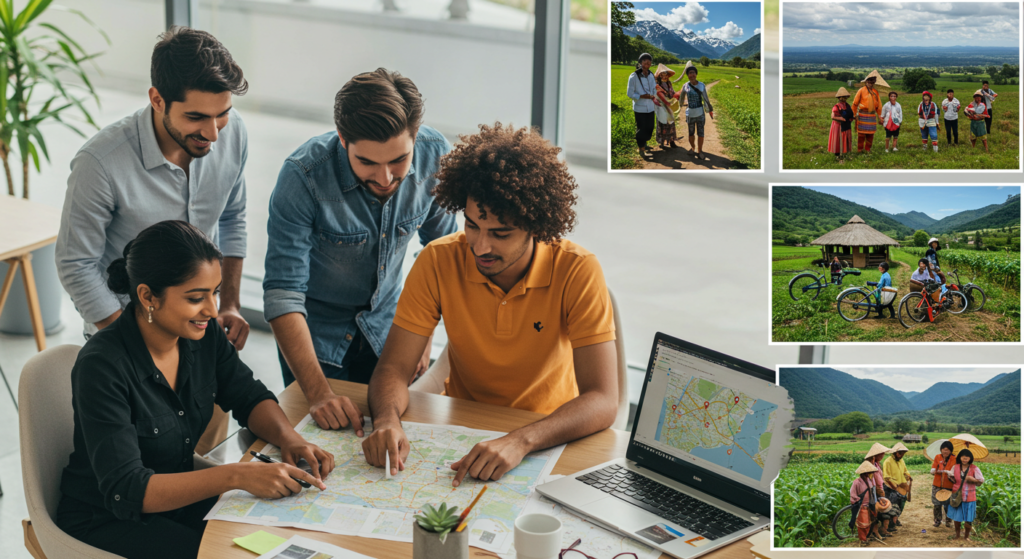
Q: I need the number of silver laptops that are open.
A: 1